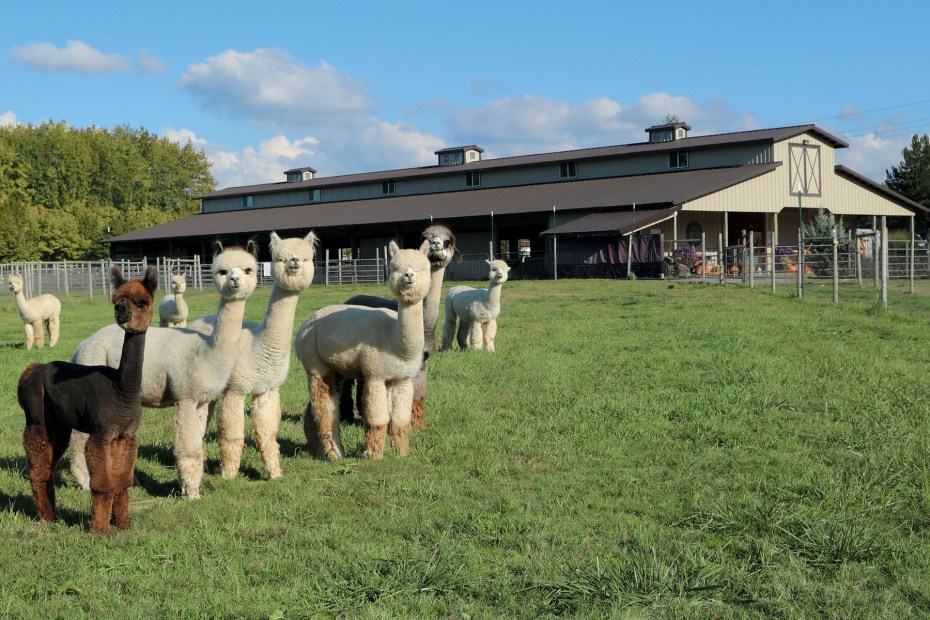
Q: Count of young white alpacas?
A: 3